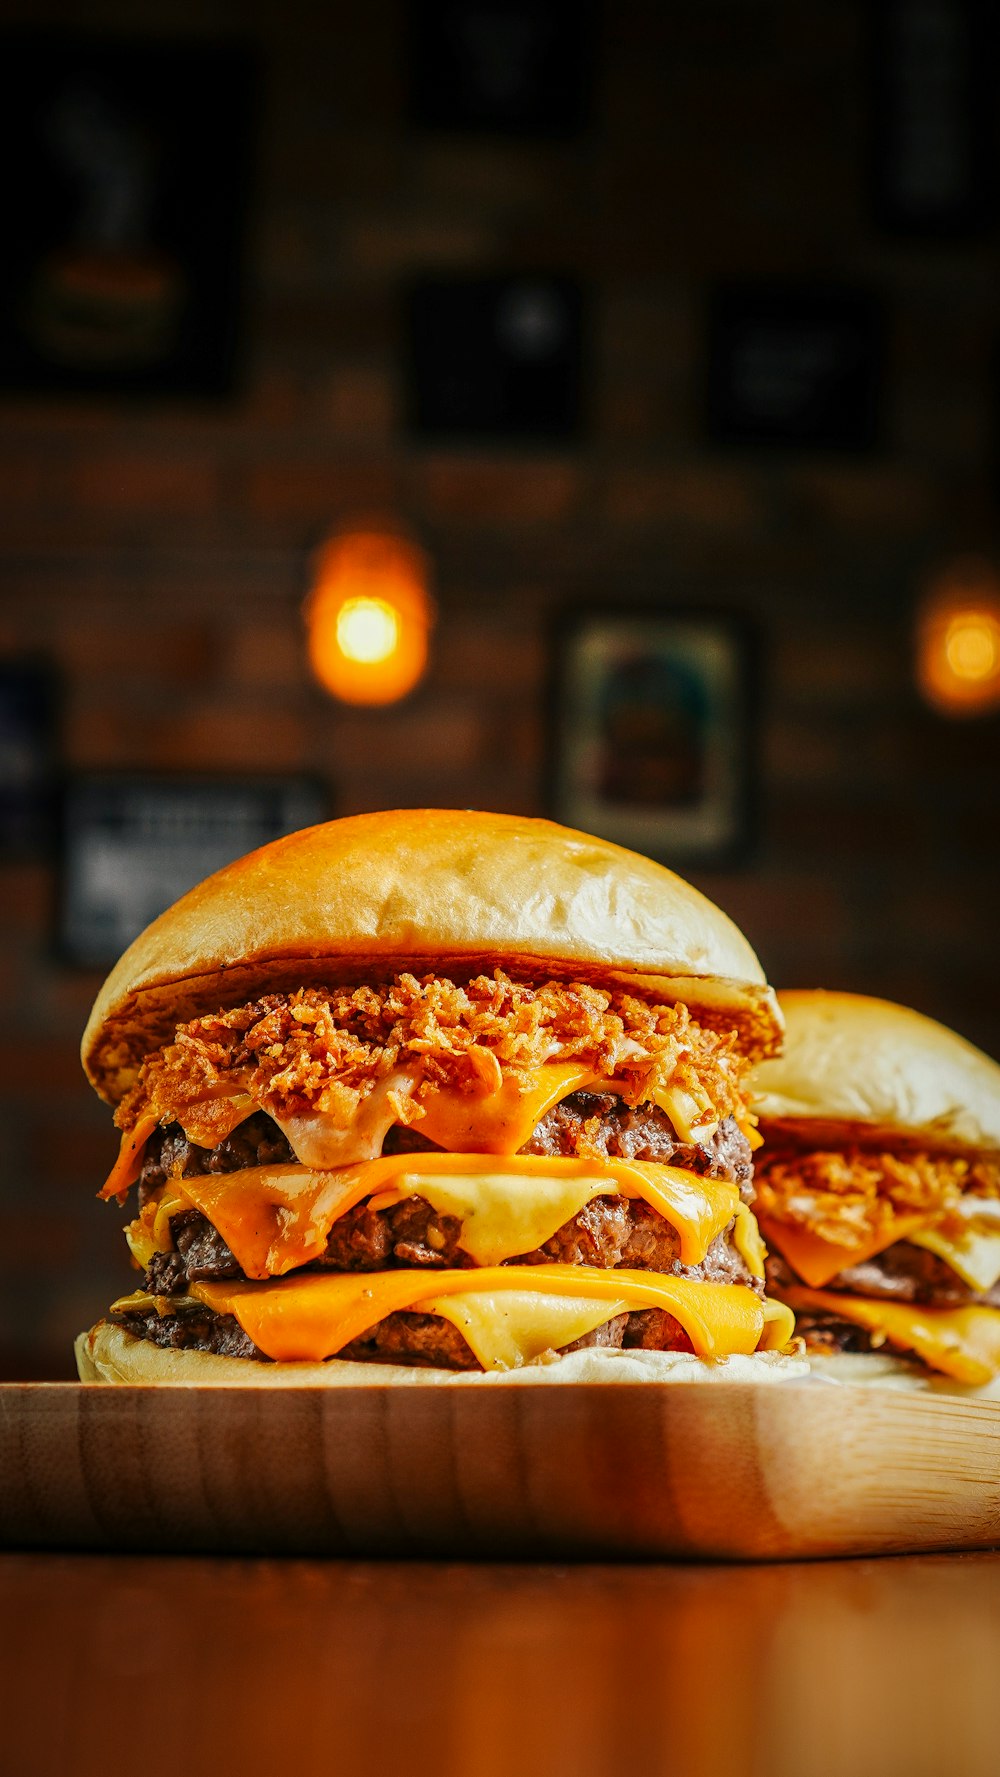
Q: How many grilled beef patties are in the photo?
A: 5